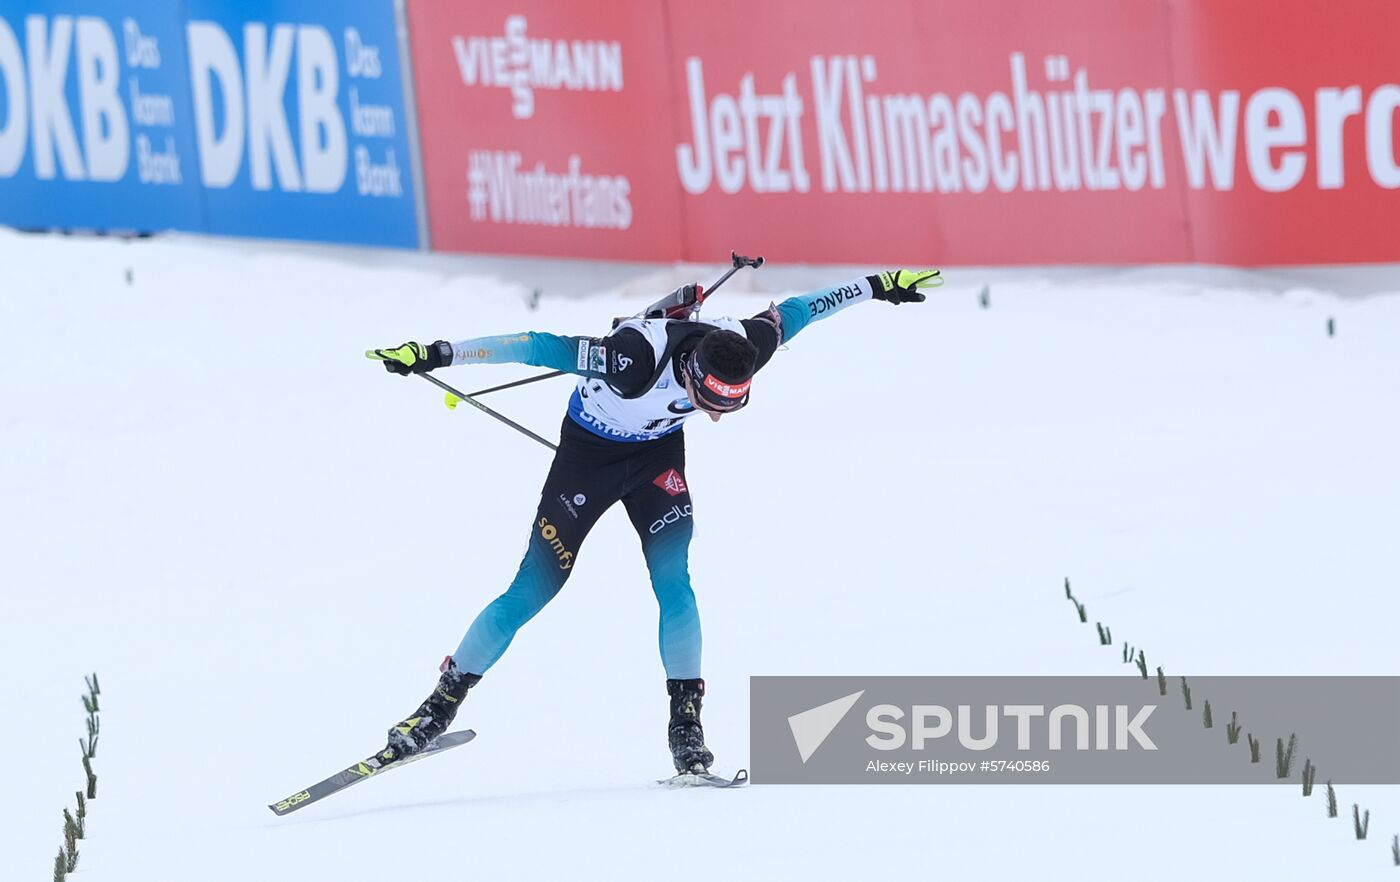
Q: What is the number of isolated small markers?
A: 4